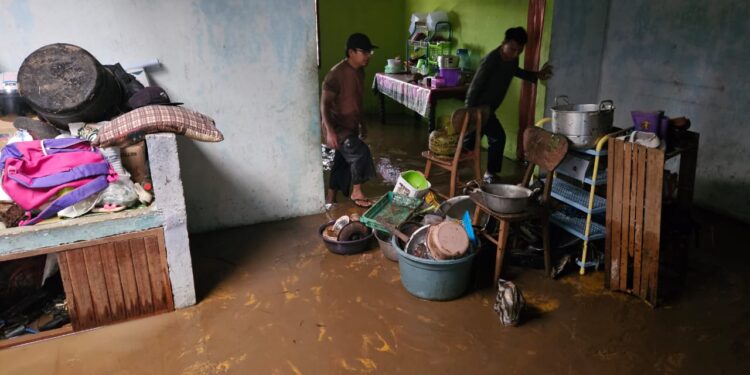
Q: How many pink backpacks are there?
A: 1